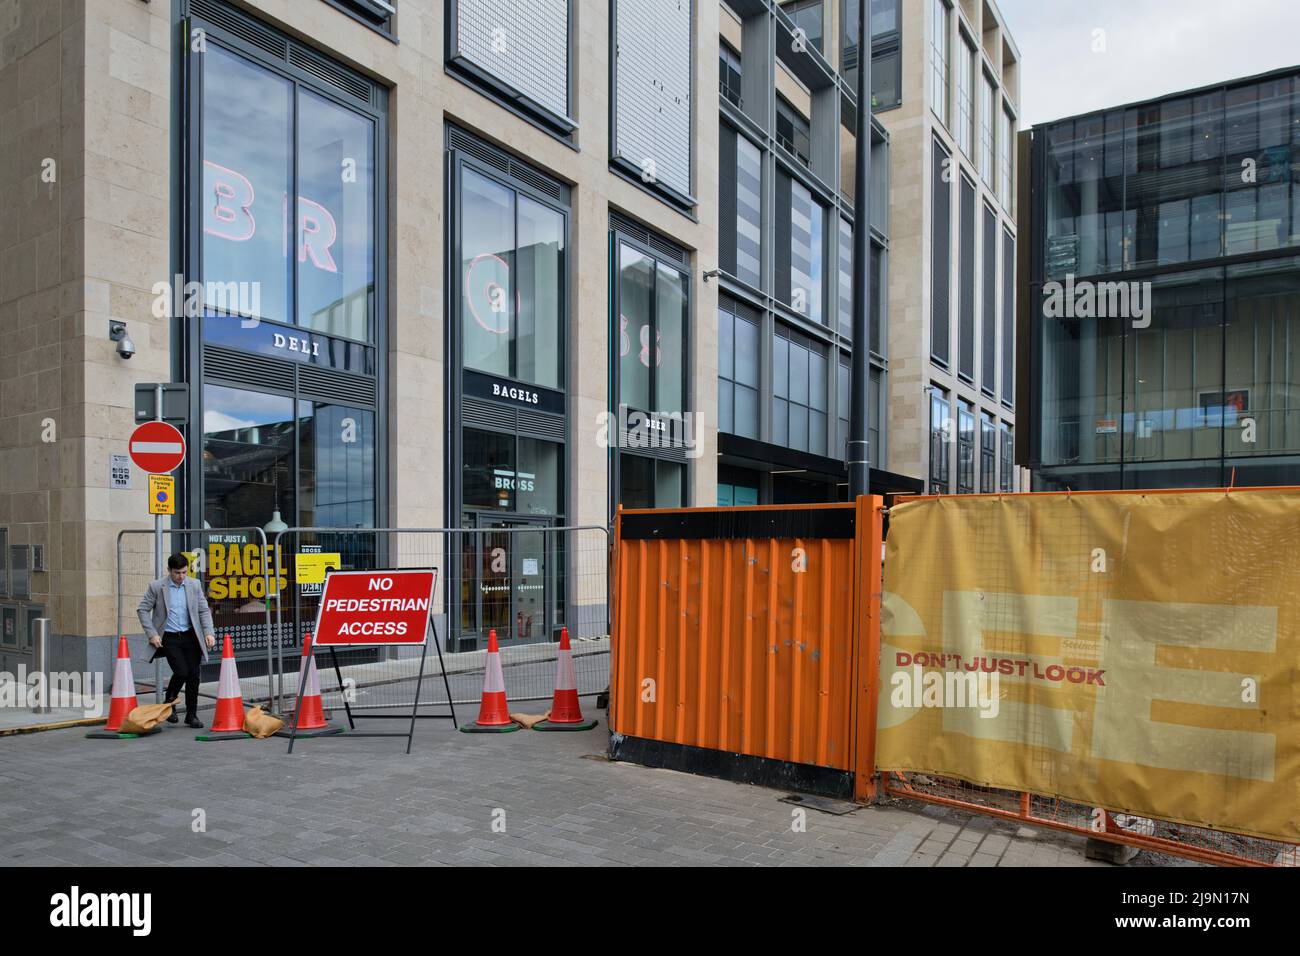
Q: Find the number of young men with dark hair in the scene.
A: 1